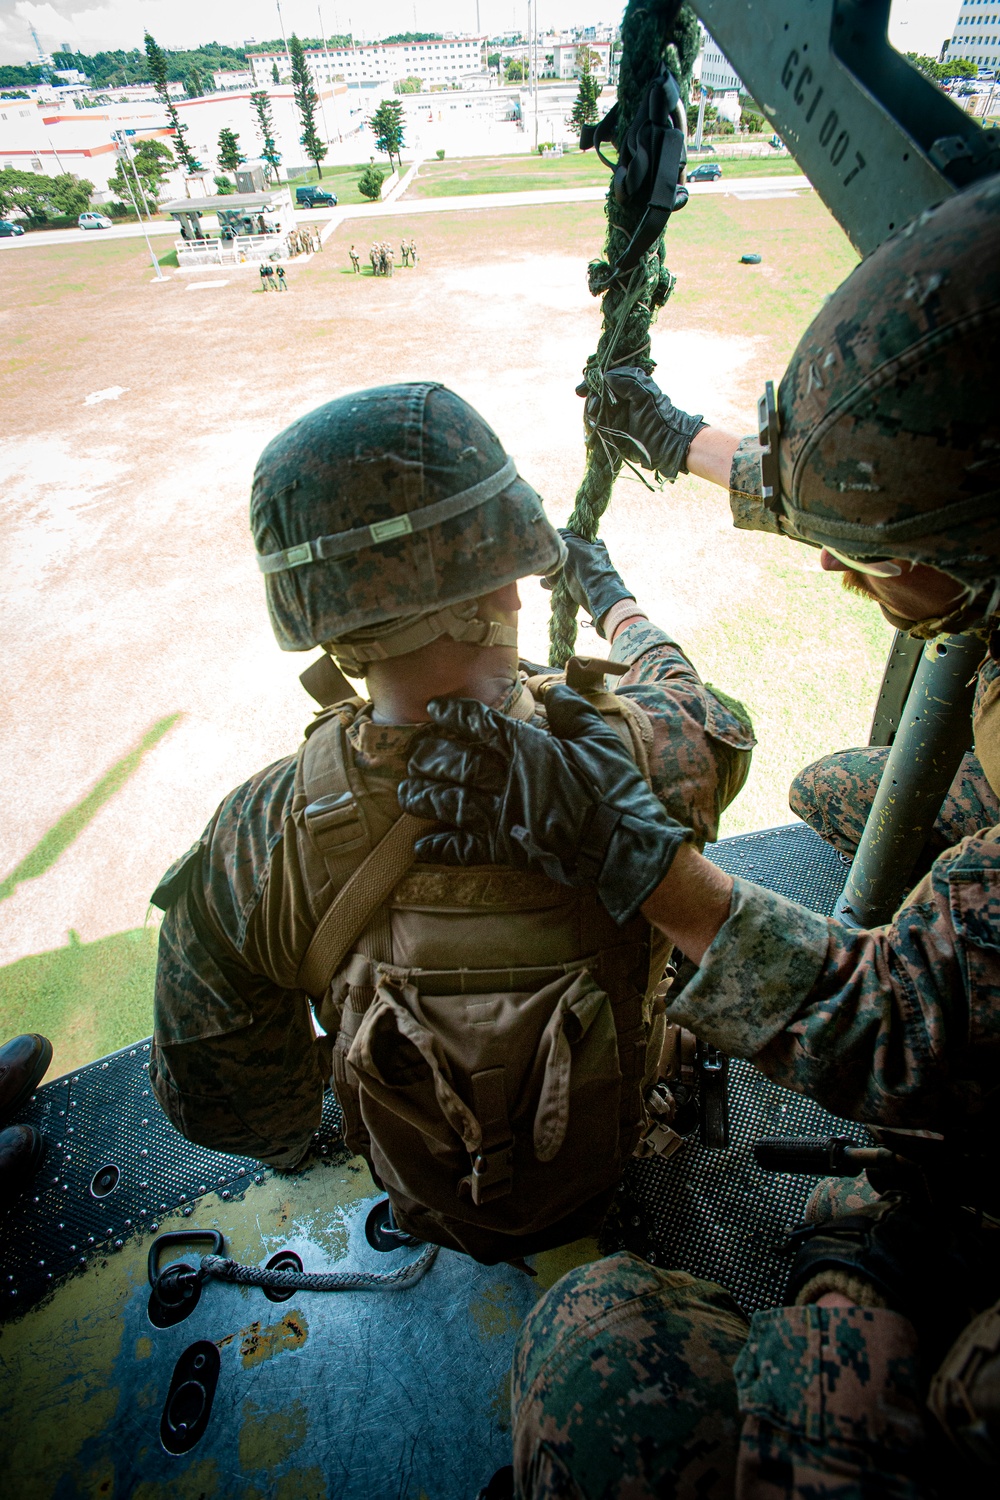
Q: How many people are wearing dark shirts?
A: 3